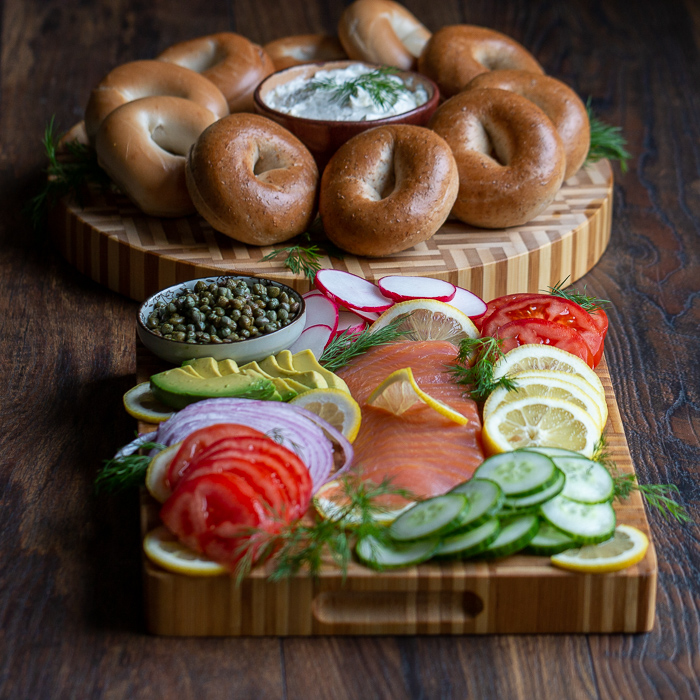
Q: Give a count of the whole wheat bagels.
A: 5